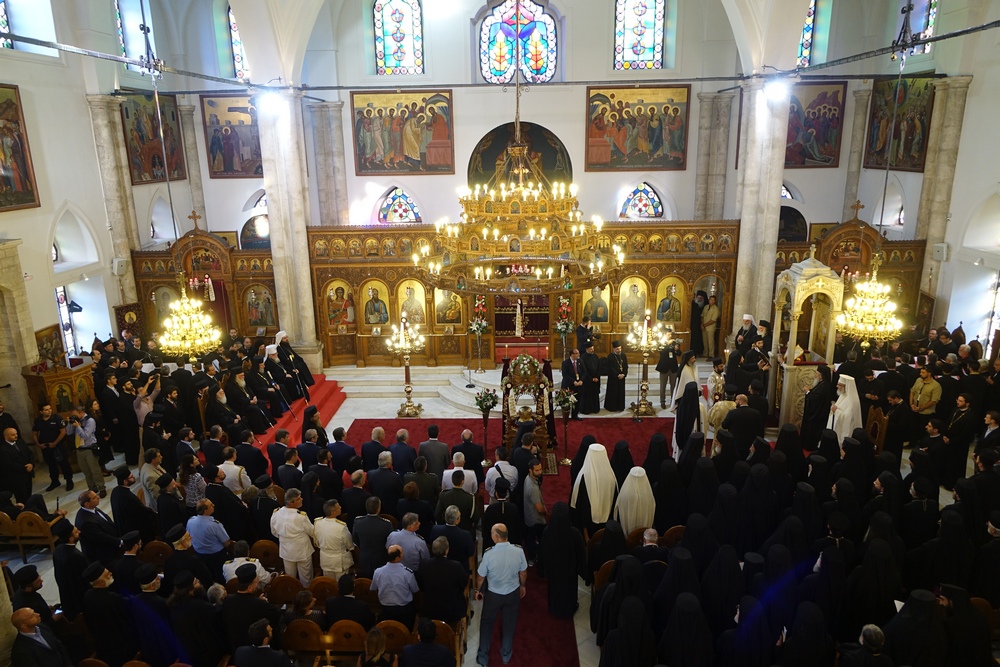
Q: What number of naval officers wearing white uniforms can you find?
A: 5